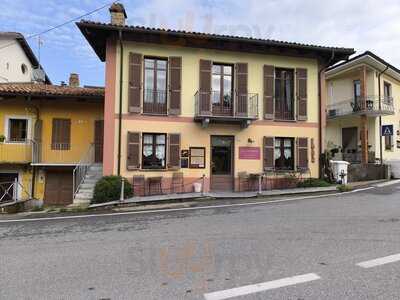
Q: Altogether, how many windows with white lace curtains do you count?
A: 2